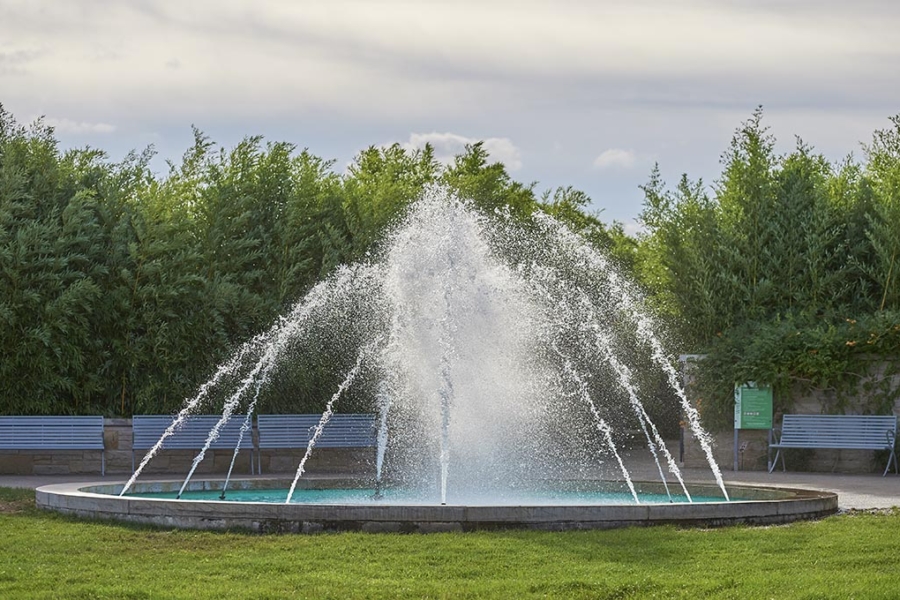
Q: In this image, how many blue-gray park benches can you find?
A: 4